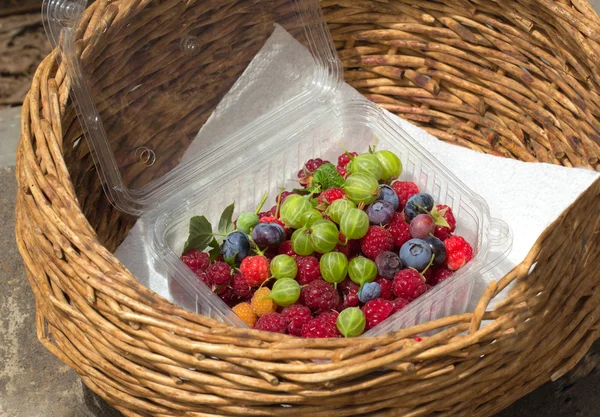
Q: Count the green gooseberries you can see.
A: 14